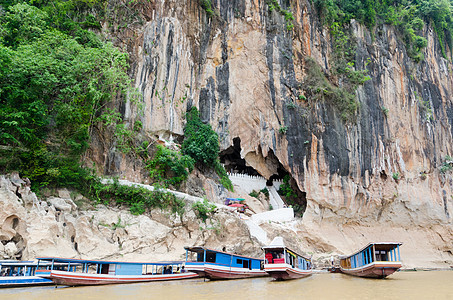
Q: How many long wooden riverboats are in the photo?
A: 5